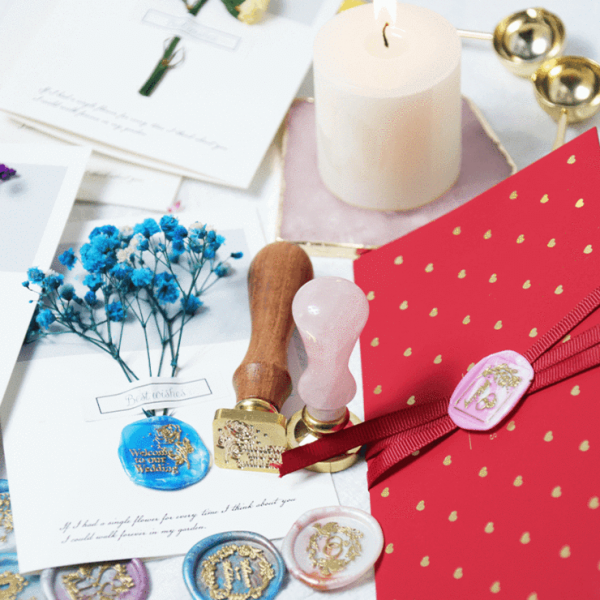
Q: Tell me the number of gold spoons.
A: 2